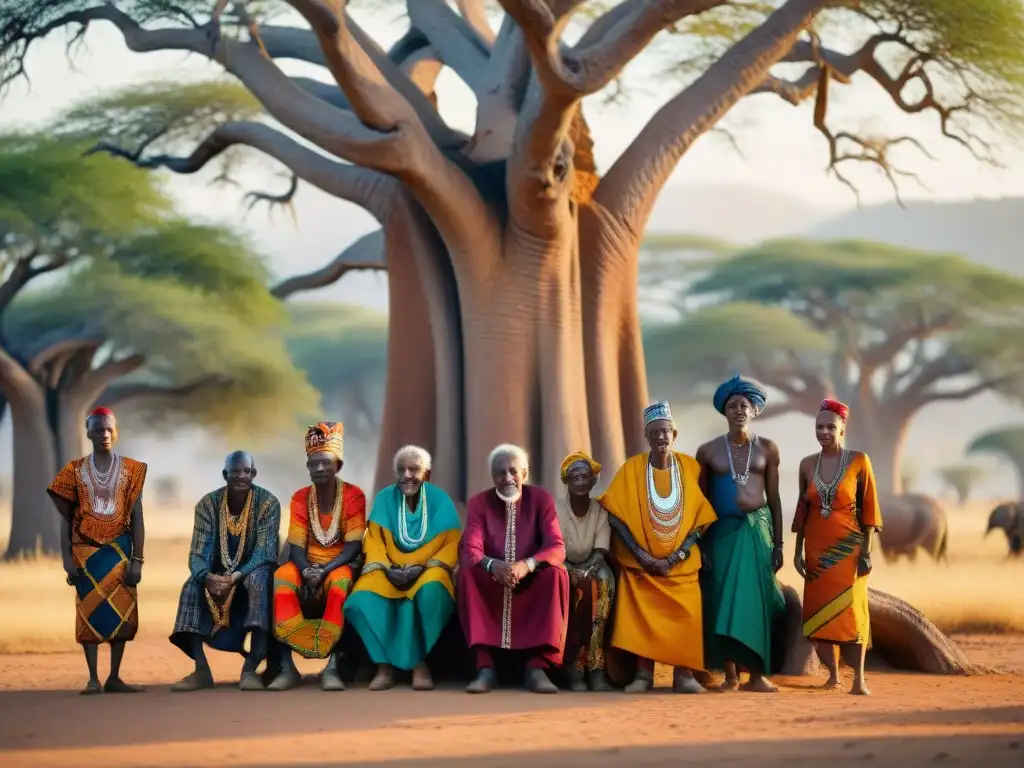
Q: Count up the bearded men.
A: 1